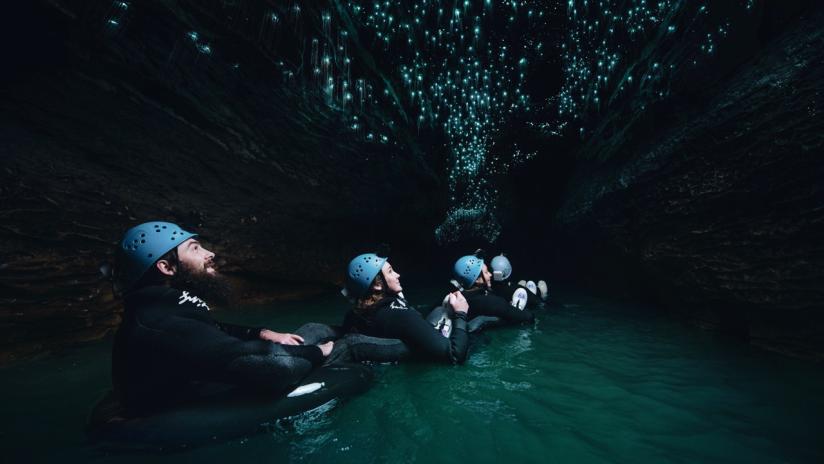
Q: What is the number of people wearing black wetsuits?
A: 4